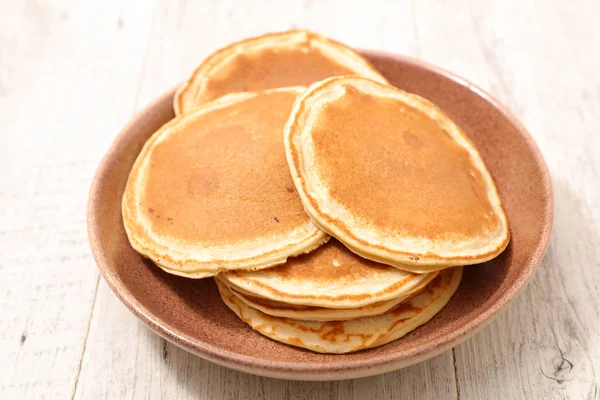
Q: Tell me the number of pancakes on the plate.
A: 6